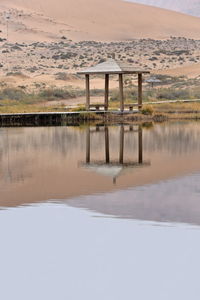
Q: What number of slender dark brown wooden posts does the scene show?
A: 4